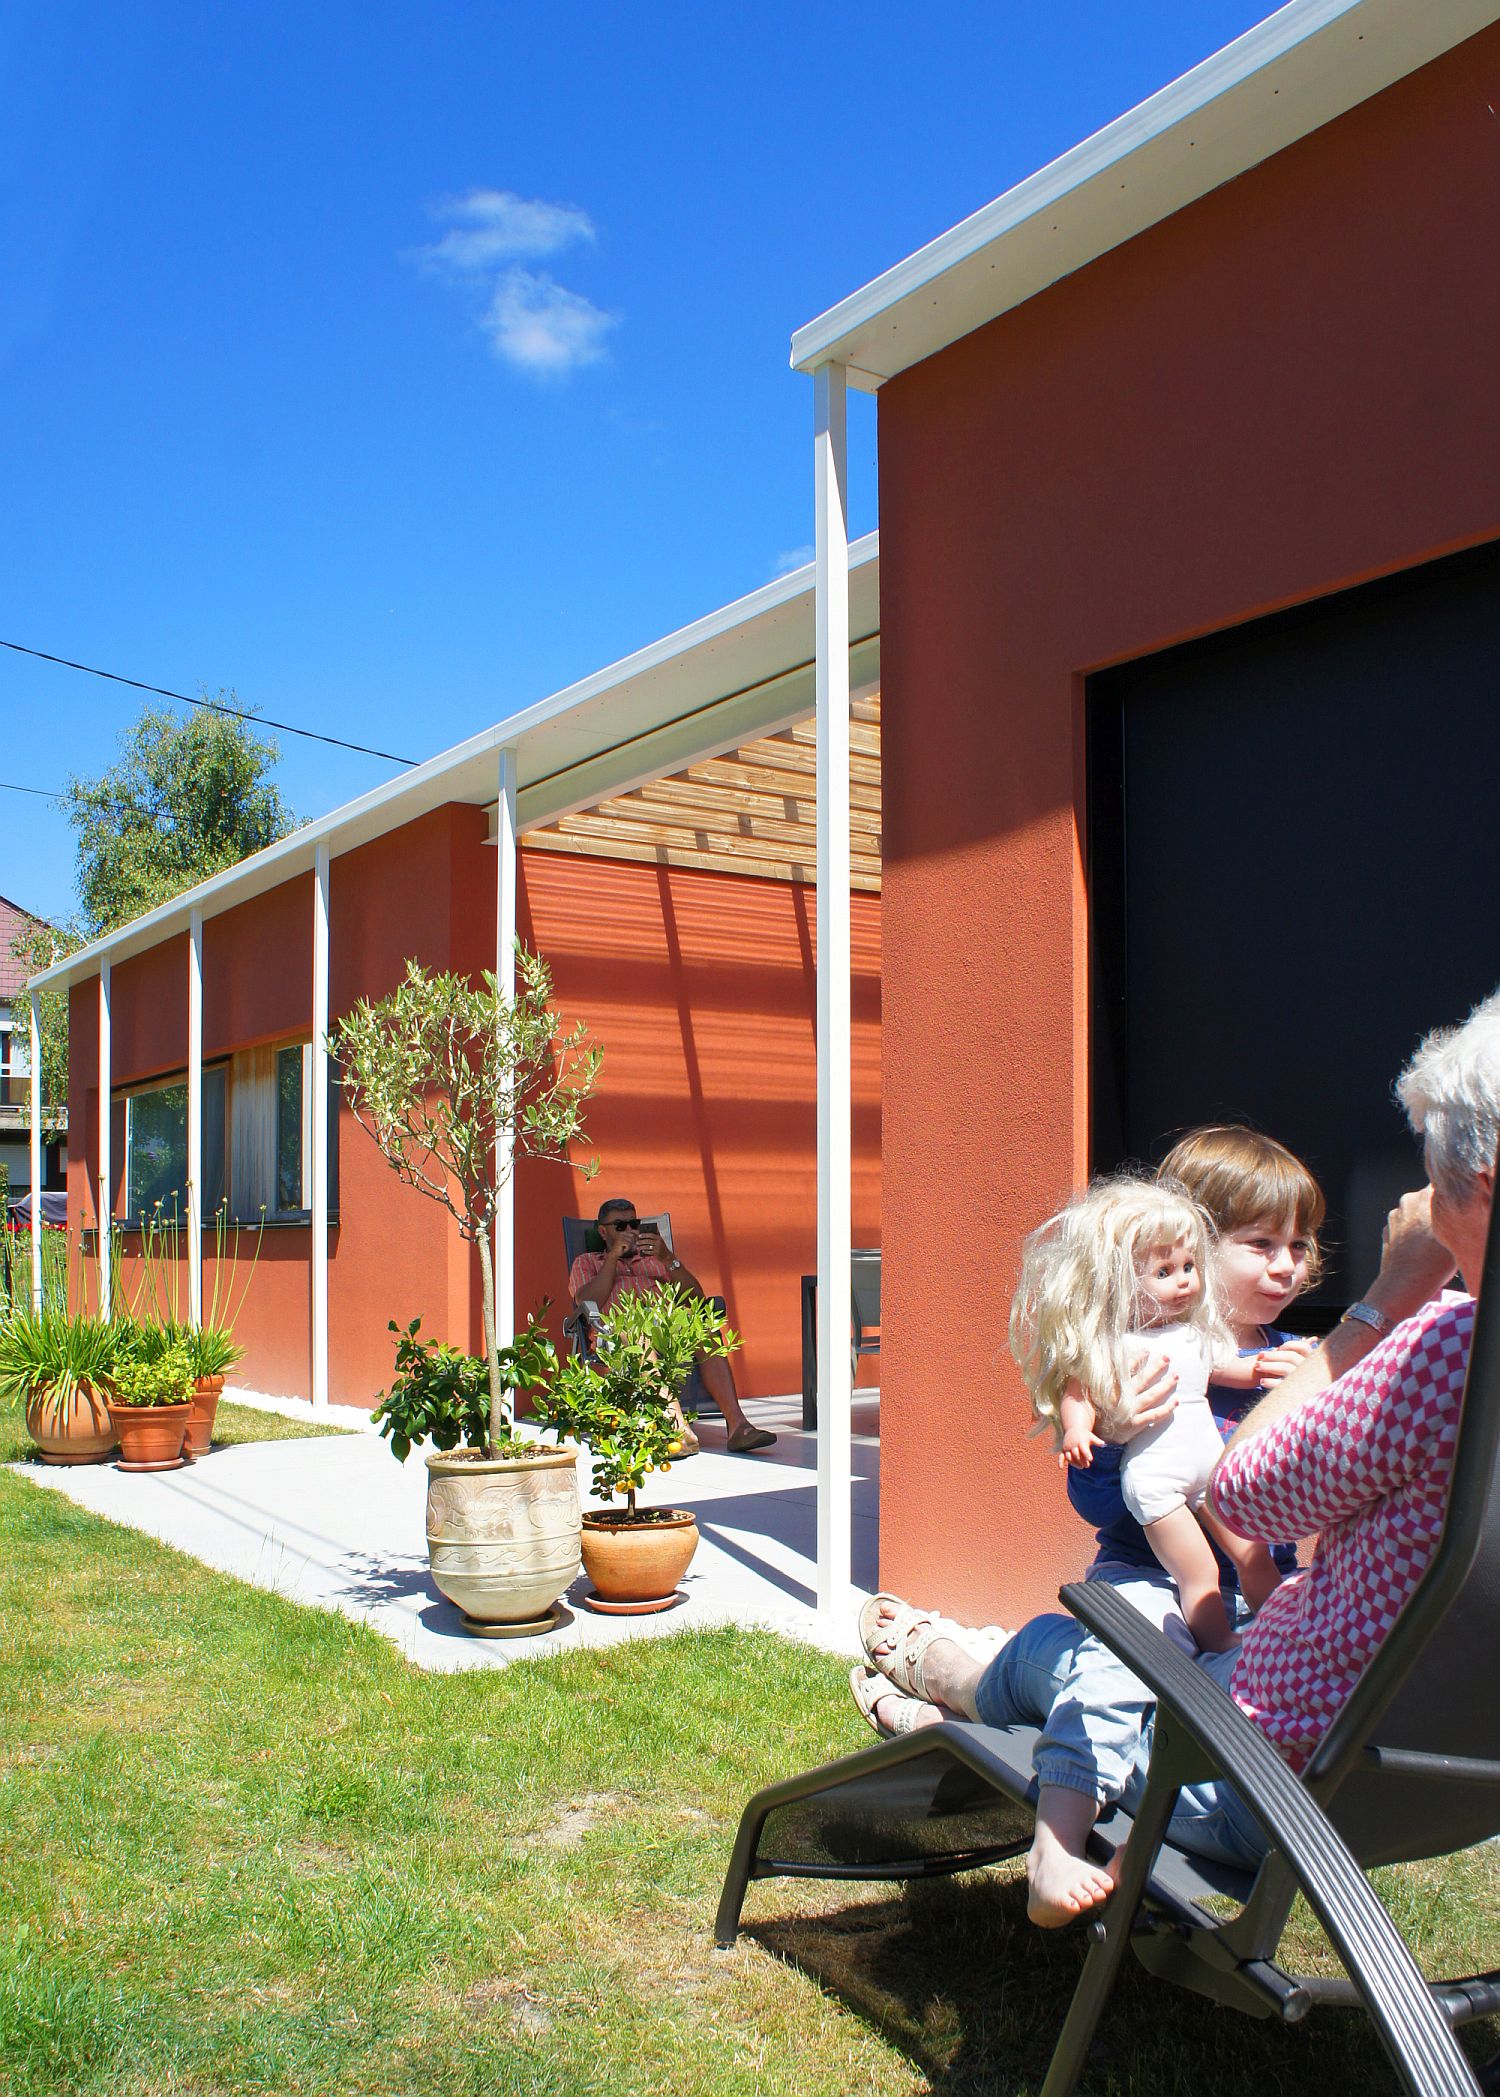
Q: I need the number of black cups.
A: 0